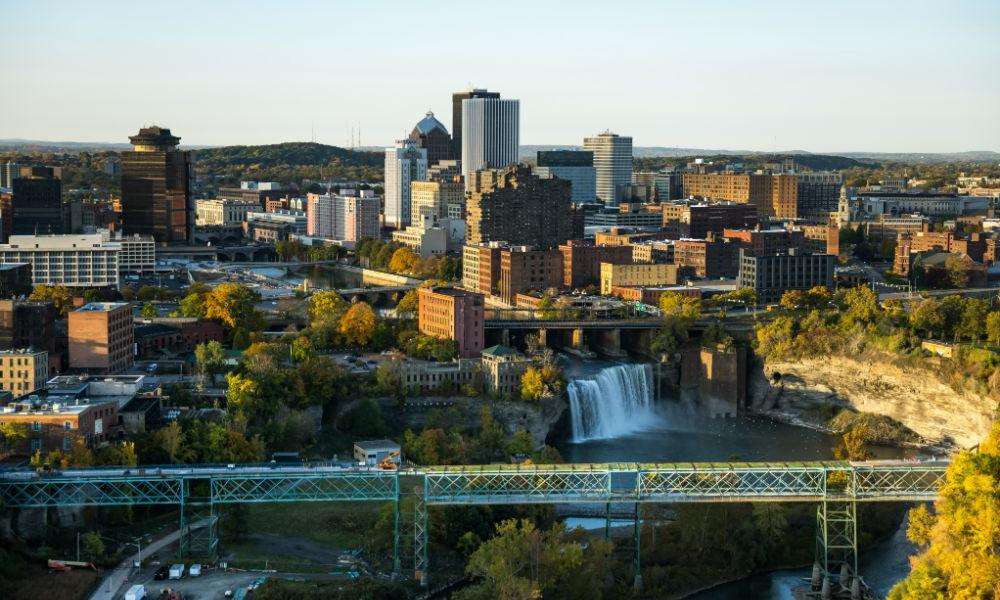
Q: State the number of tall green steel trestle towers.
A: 4